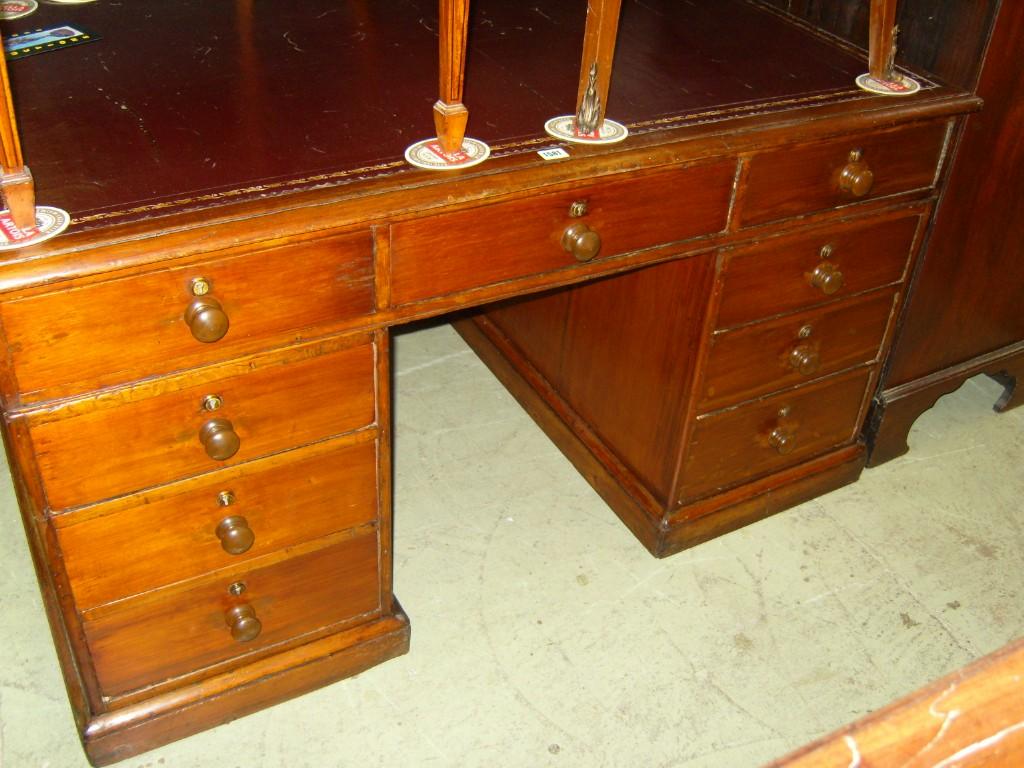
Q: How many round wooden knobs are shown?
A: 9